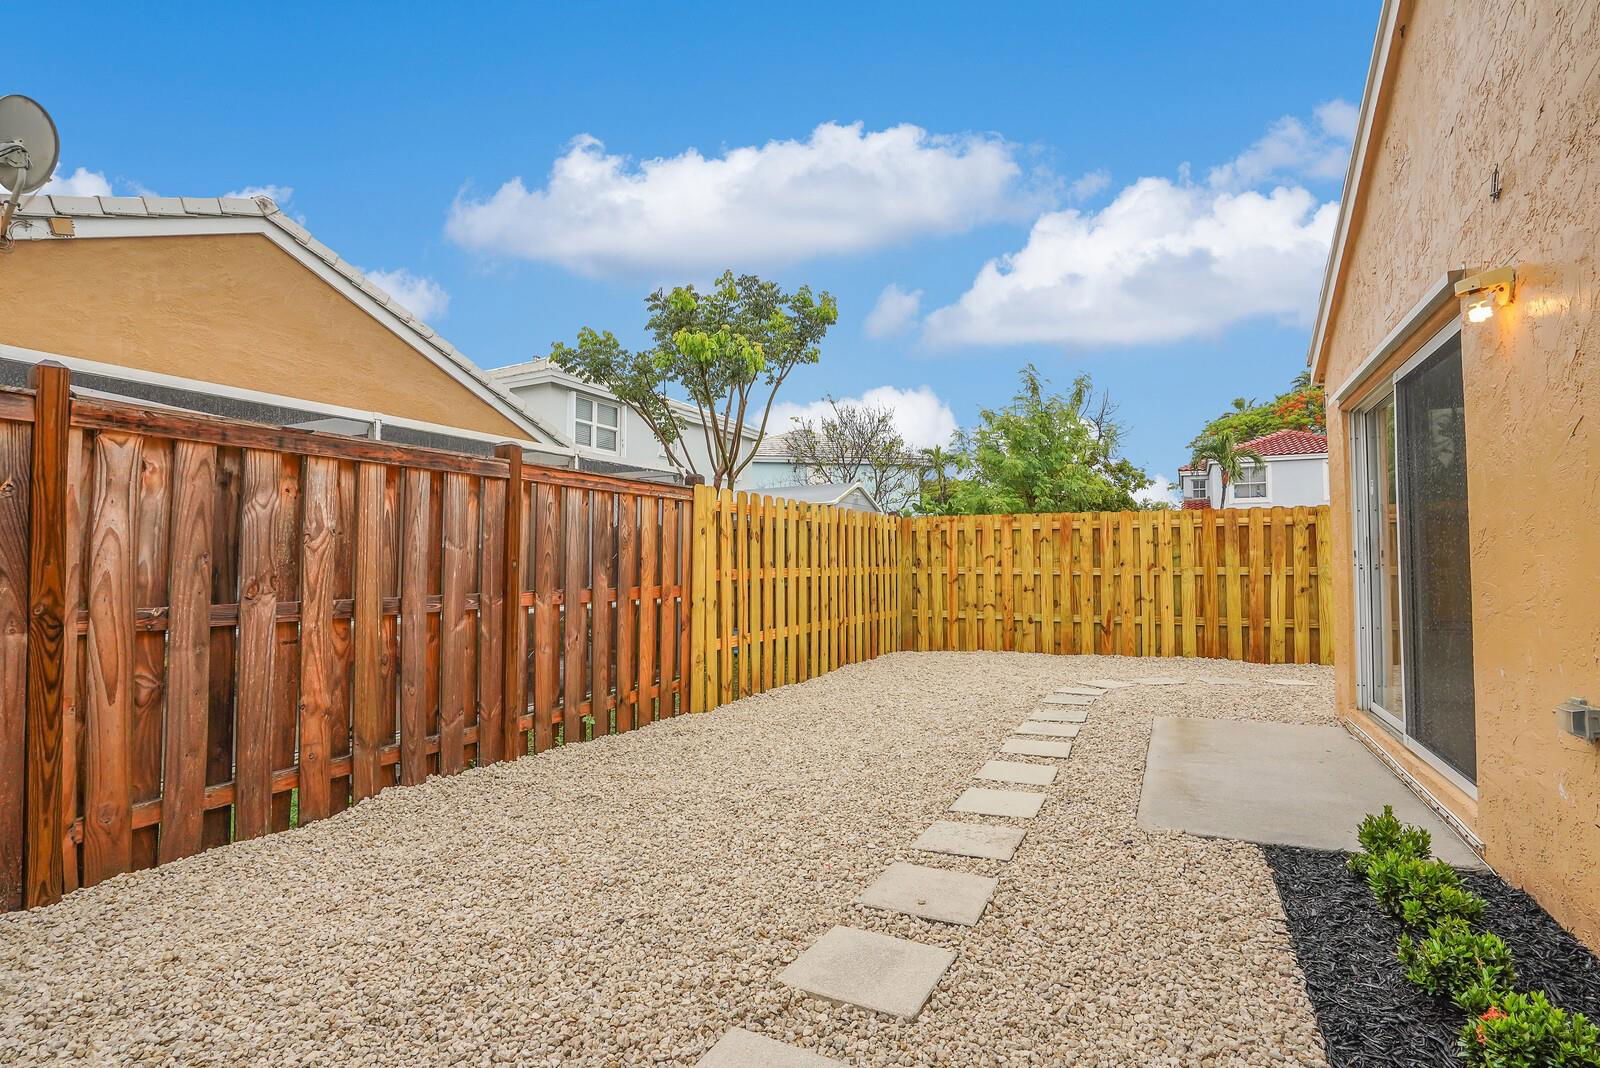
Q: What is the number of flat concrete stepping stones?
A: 15